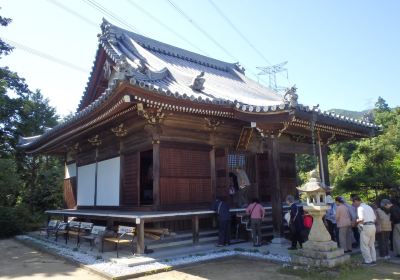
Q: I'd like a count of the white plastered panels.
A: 3